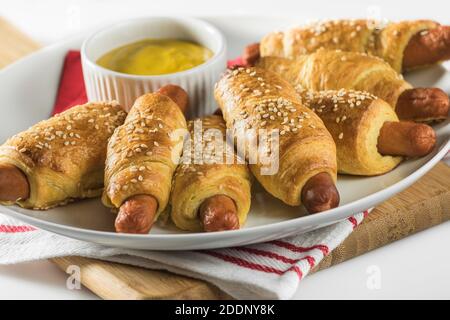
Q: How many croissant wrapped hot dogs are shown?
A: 7